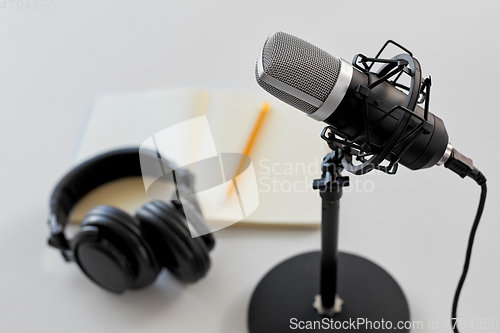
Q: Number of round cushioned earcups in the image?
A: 2